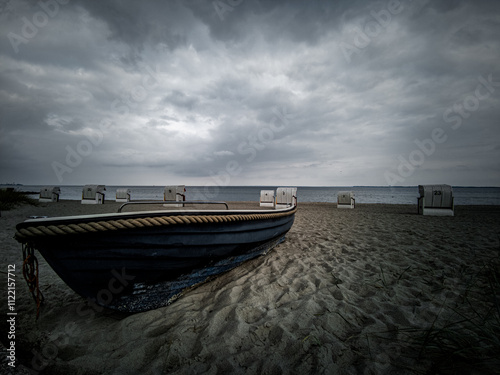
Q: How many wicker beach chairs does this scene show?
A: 8